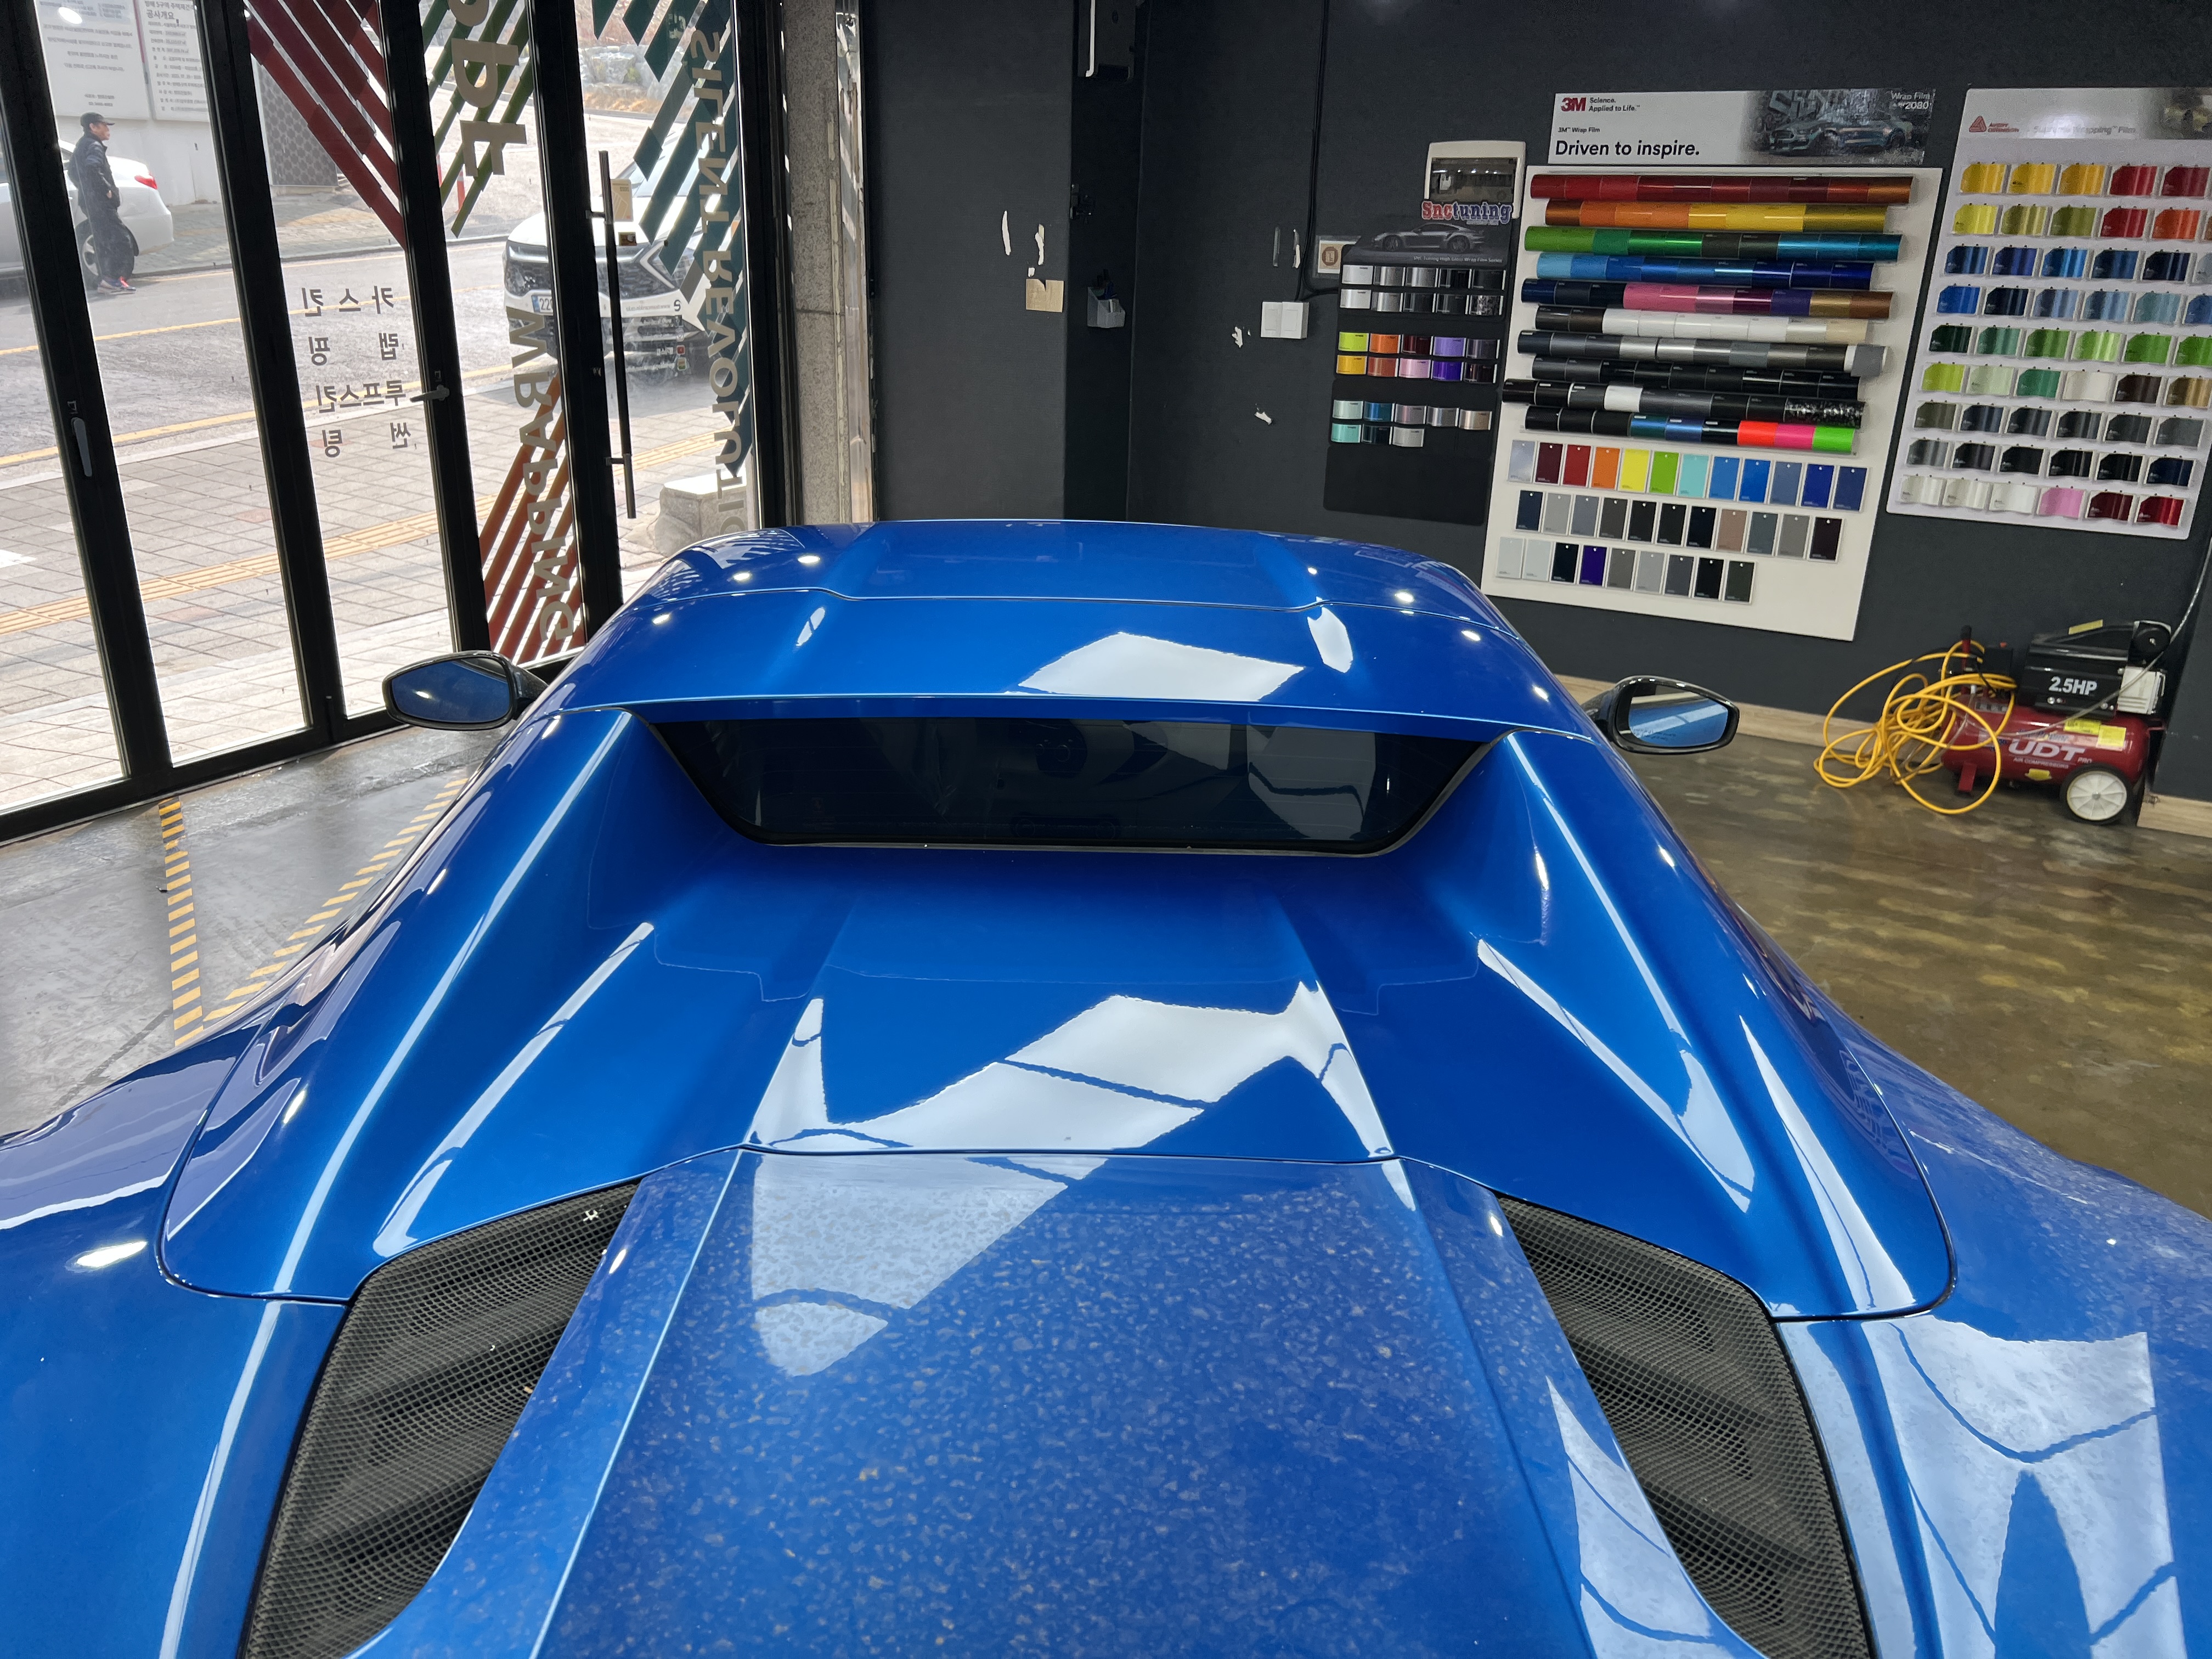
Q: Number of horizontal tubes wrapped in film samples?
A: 10